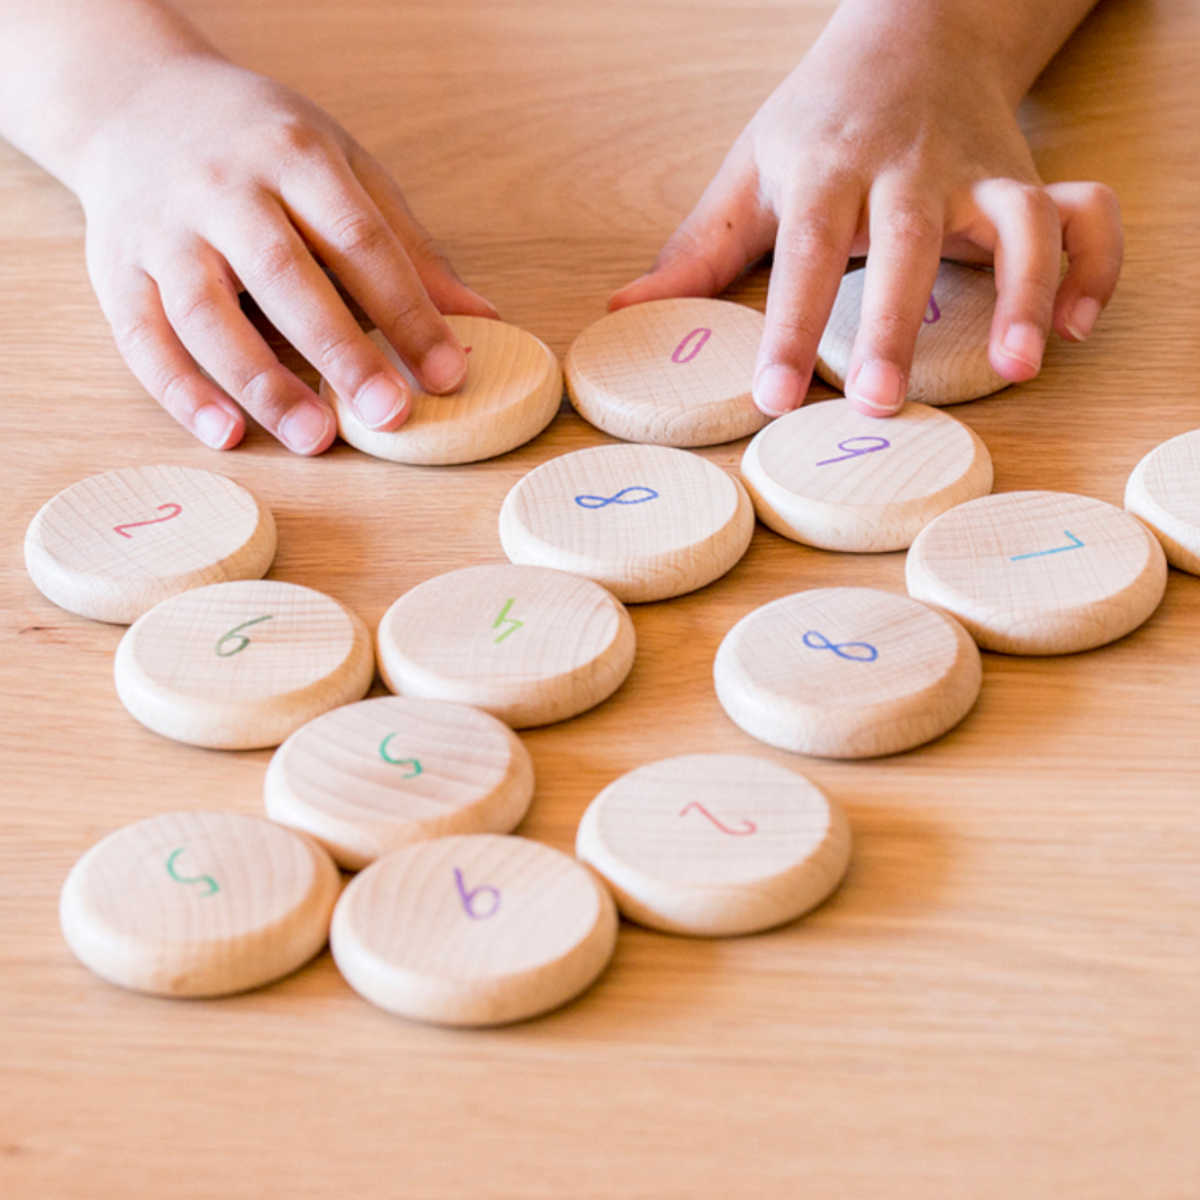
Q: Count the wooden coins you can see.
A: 15